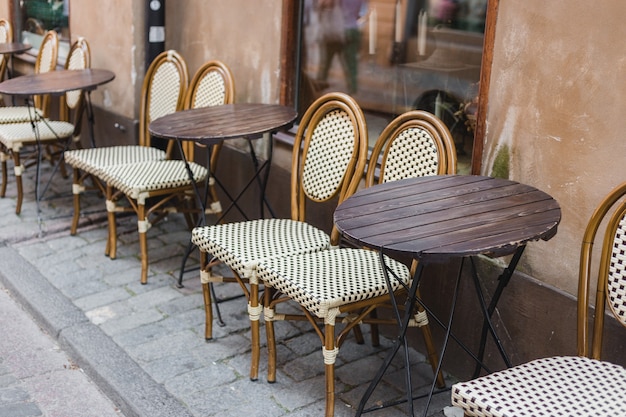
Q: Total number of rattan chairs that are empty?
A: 8